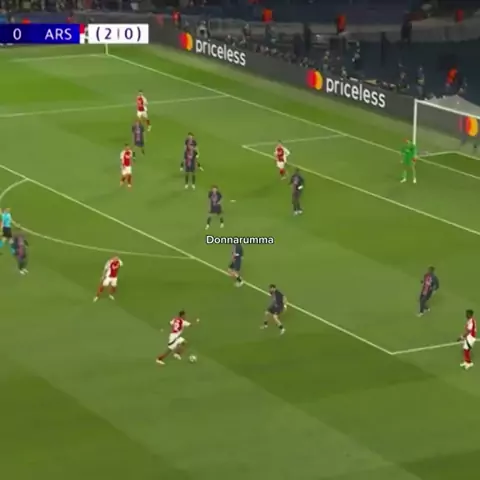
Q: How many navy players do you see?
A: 9